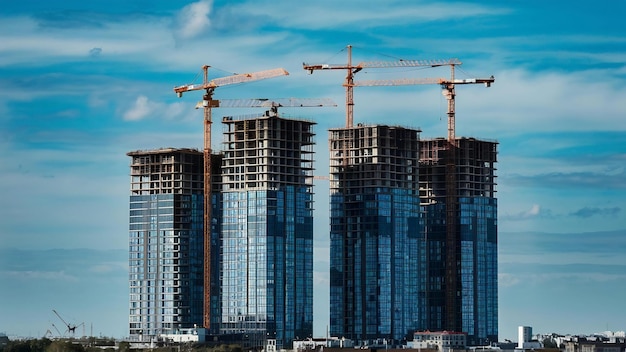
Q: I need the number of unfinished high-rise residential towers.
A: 4